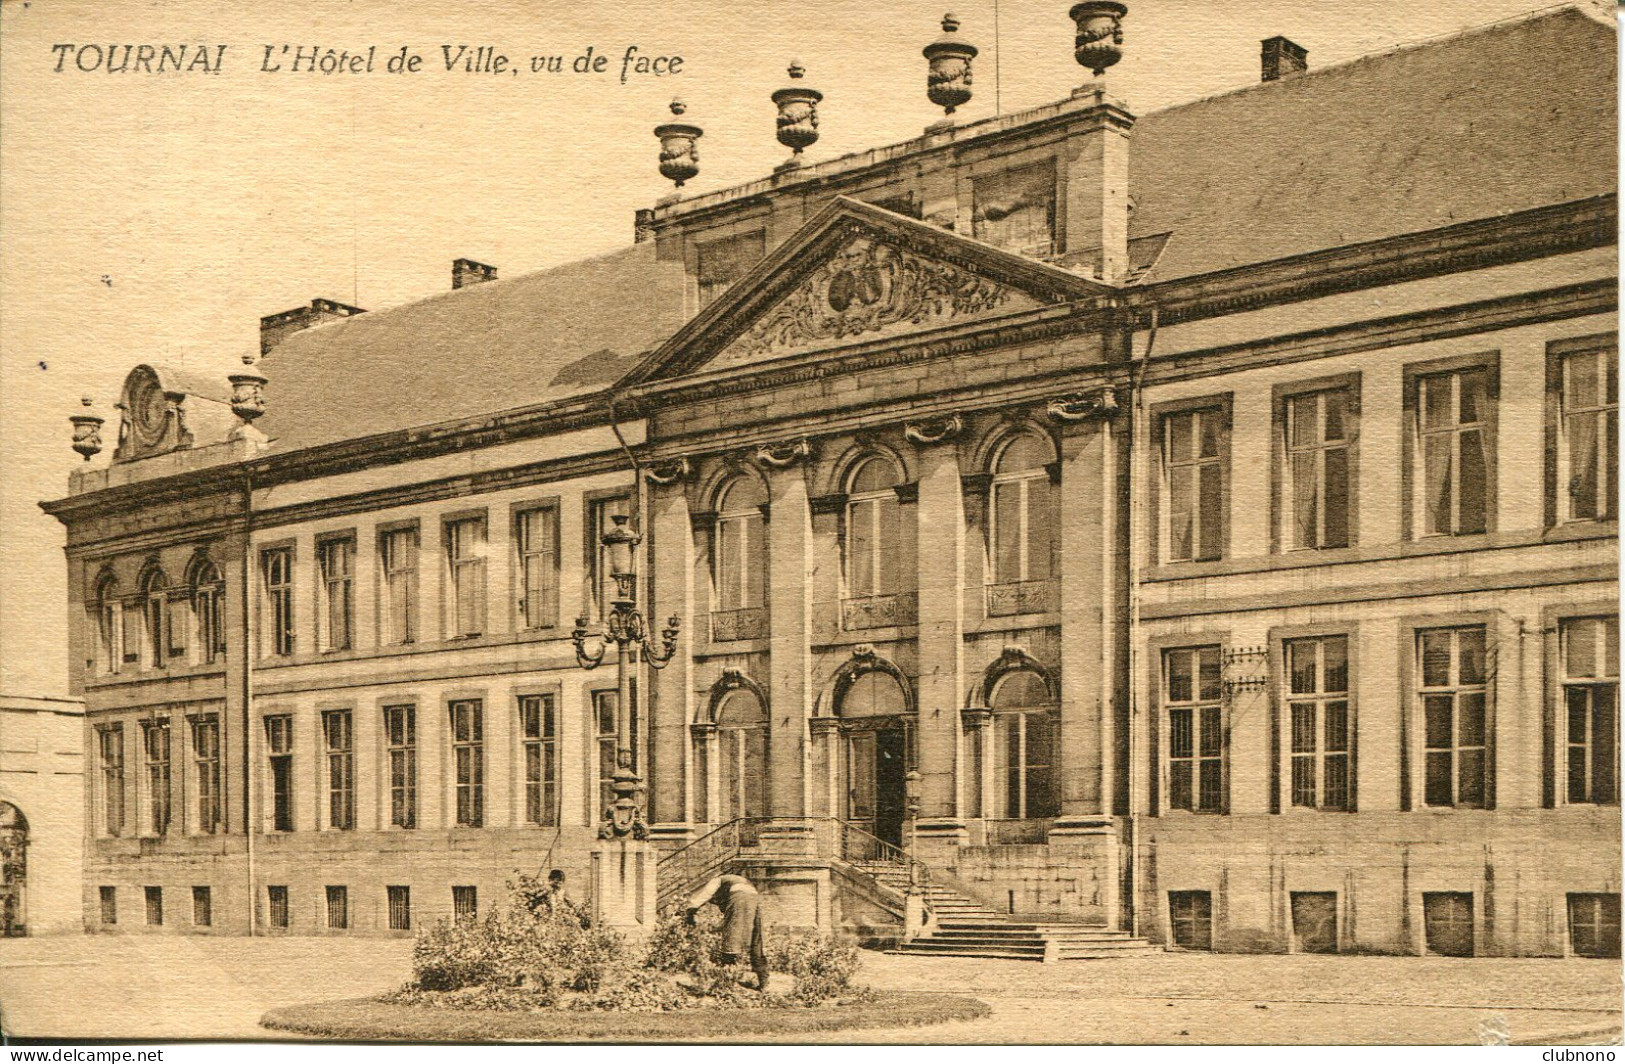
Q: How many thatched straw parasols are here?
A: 0